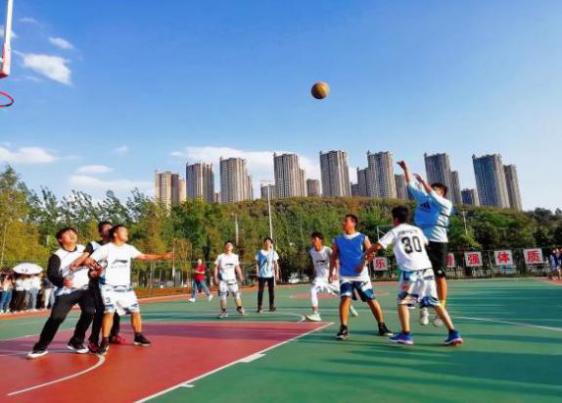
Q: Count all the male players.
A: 9